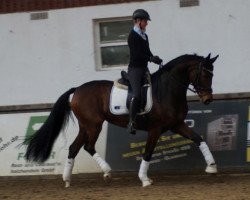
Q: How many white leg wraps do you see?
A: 4